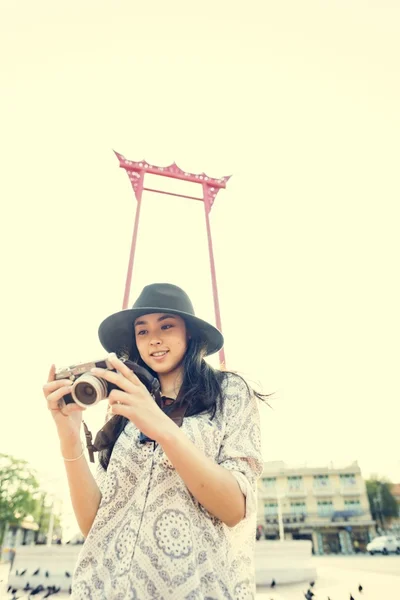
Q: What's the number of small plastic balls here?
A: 0